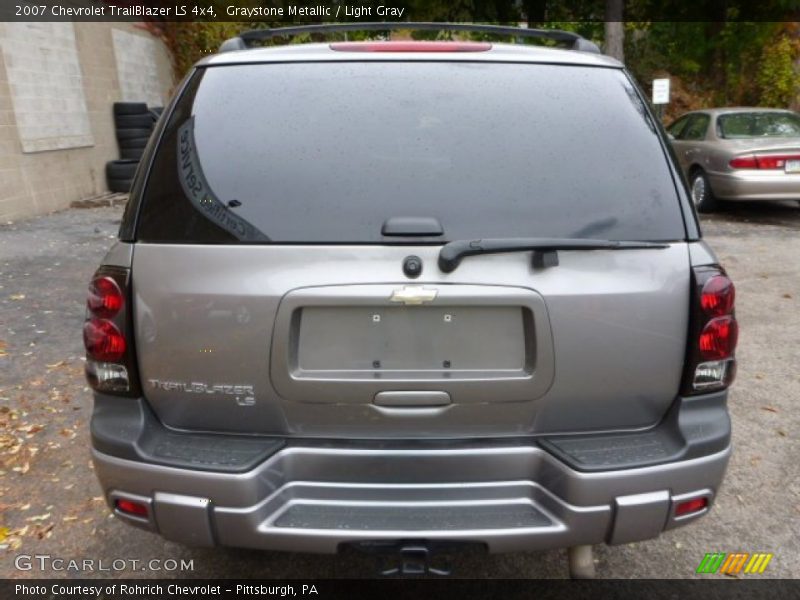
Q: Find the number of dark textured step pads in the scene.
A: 3